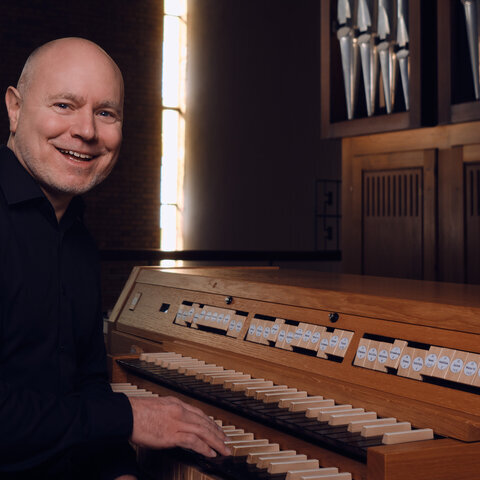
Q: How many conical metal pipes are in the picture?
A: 5